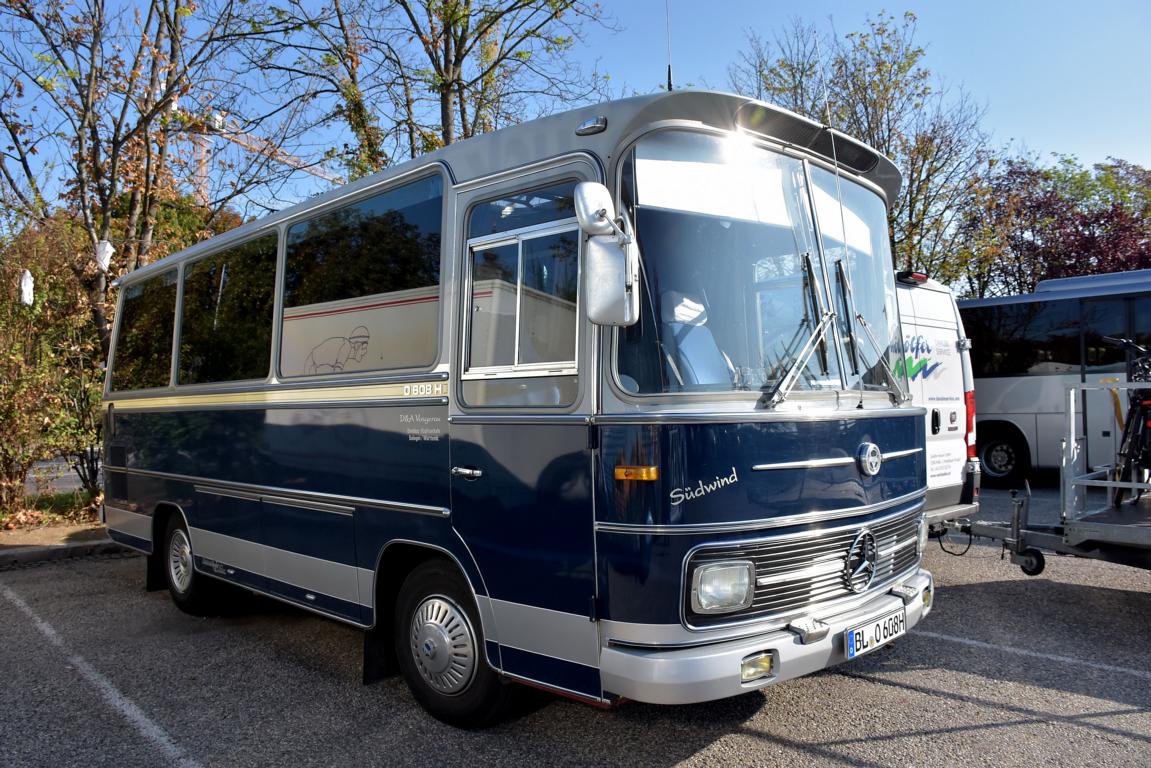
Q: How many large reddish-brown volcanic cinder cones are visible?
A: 0